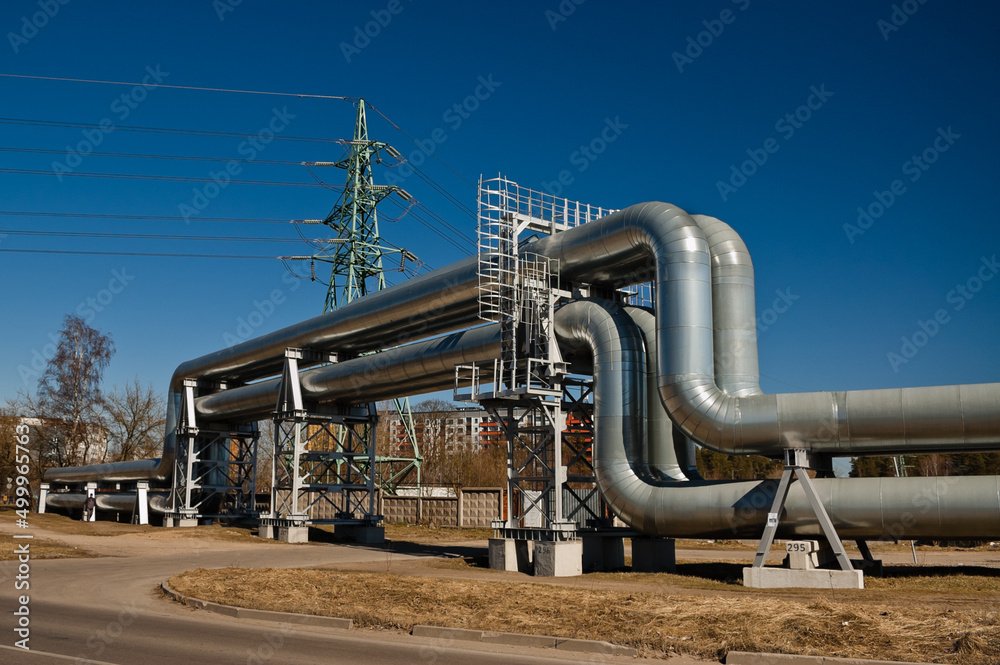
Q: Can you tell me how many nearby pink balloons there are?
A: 0